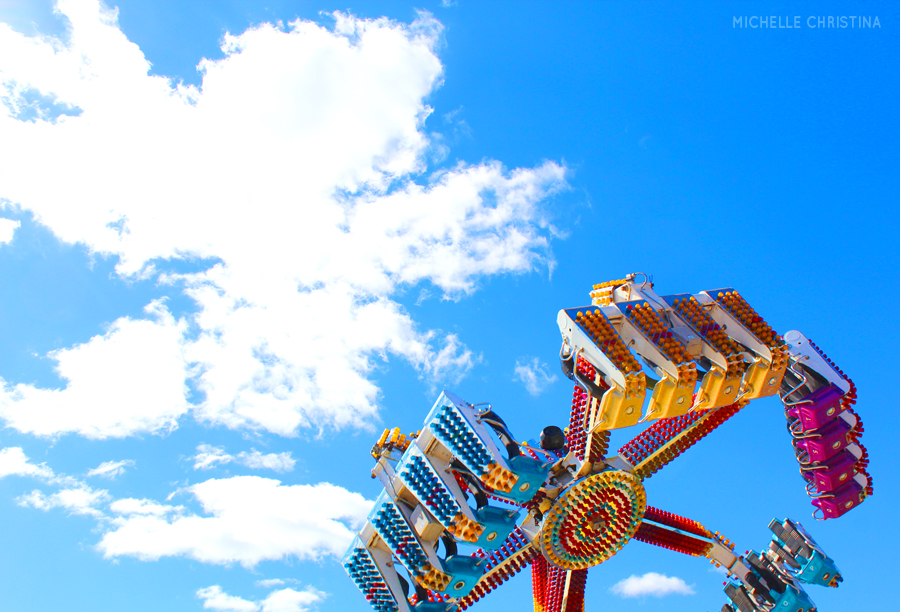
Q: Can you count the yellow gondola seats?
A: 4